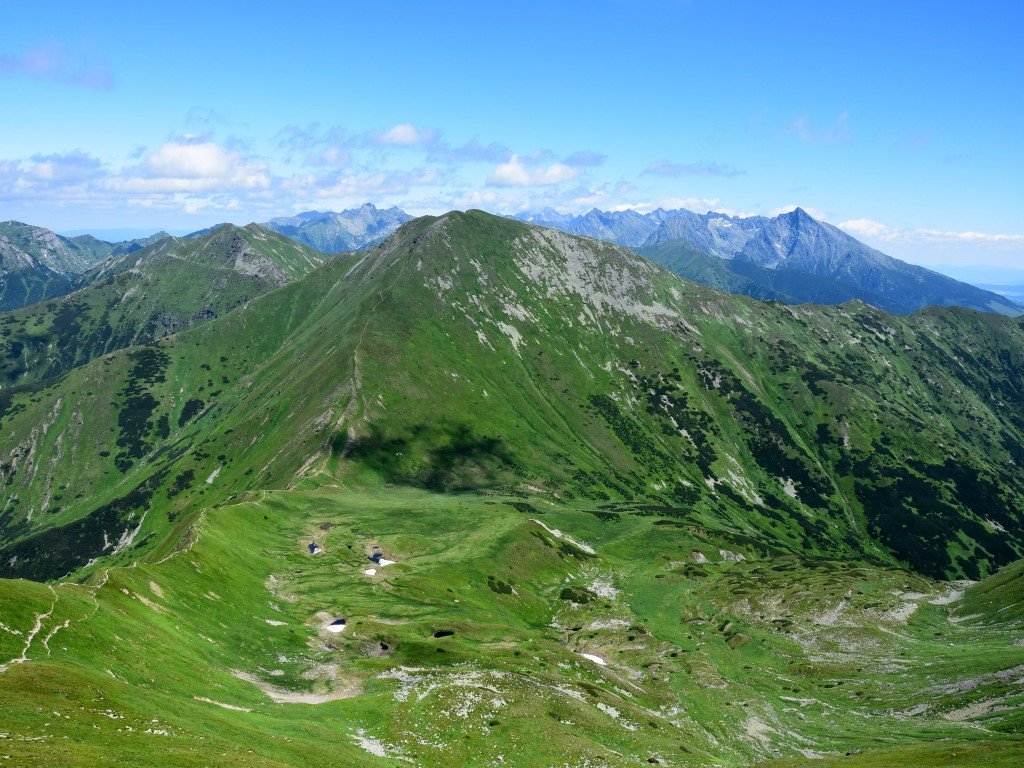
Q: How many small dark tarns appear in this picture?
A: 5